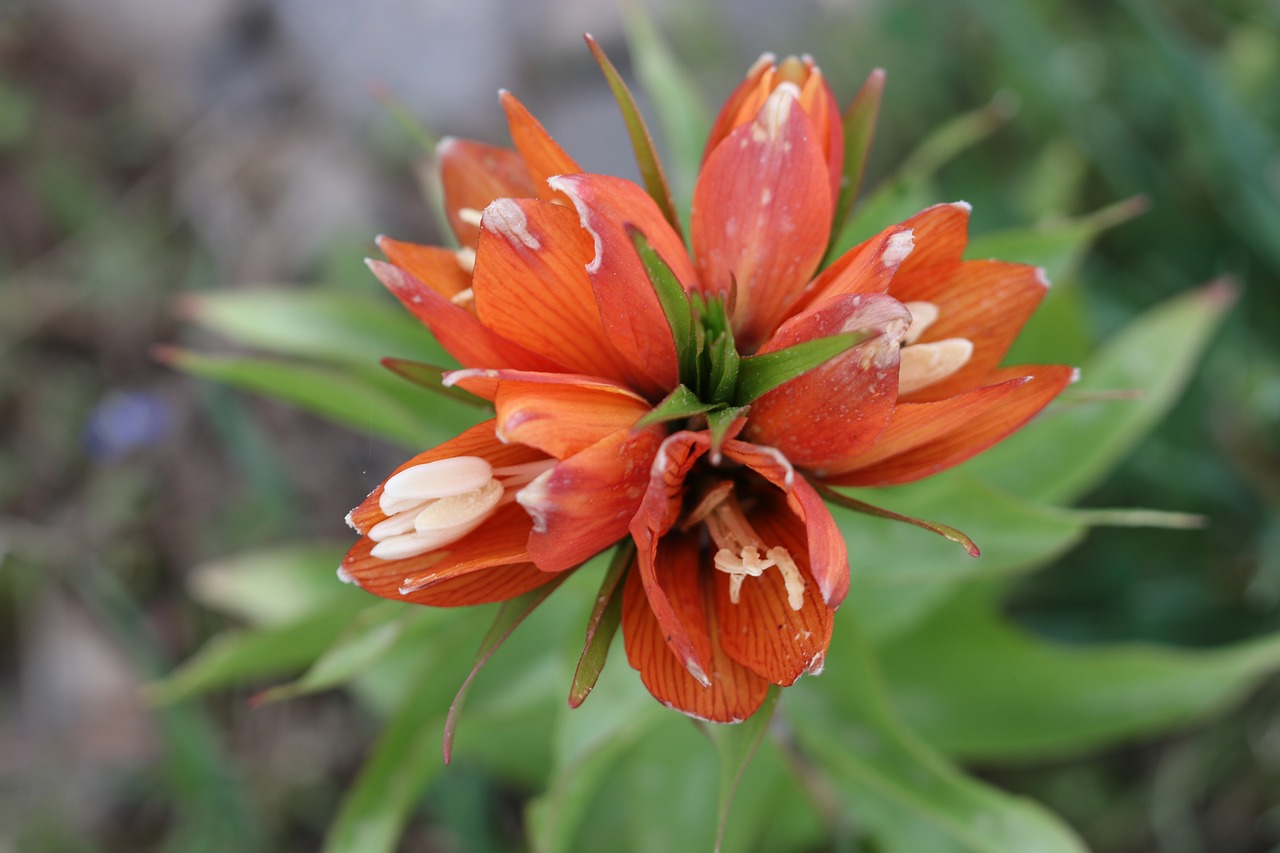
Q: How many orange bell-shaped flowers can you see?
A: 5